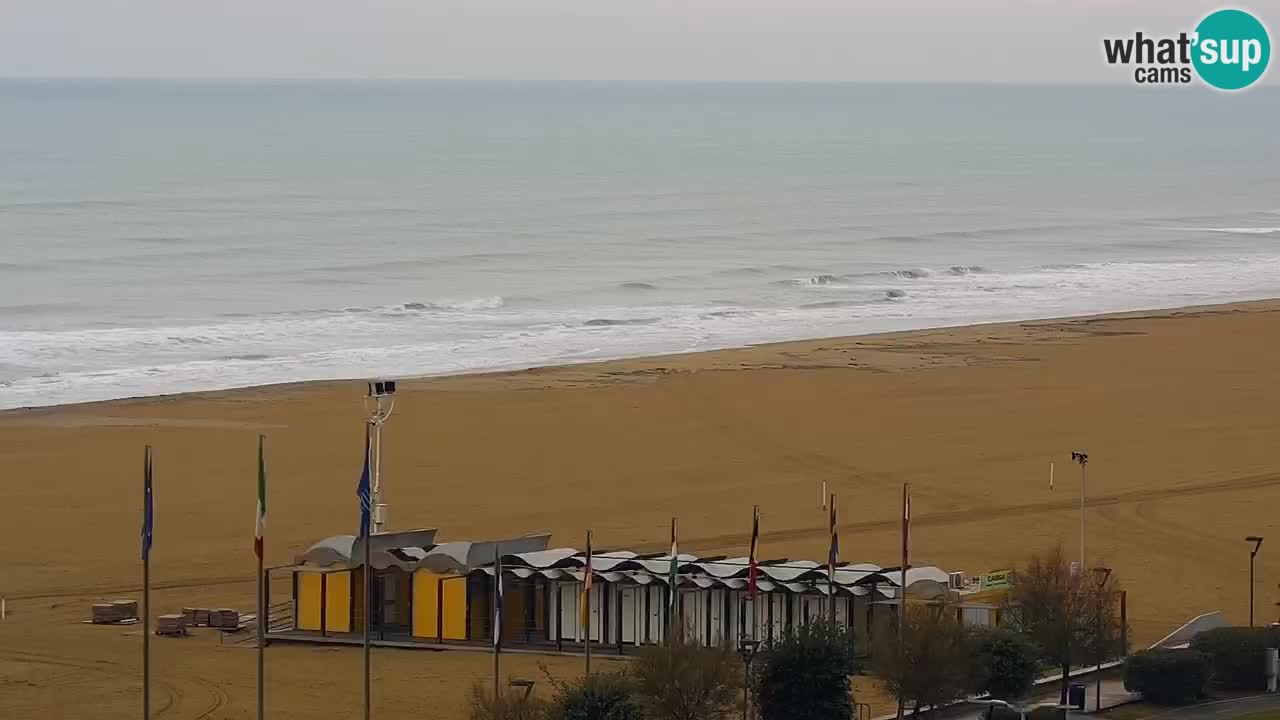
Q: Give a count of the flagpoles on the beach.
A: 9